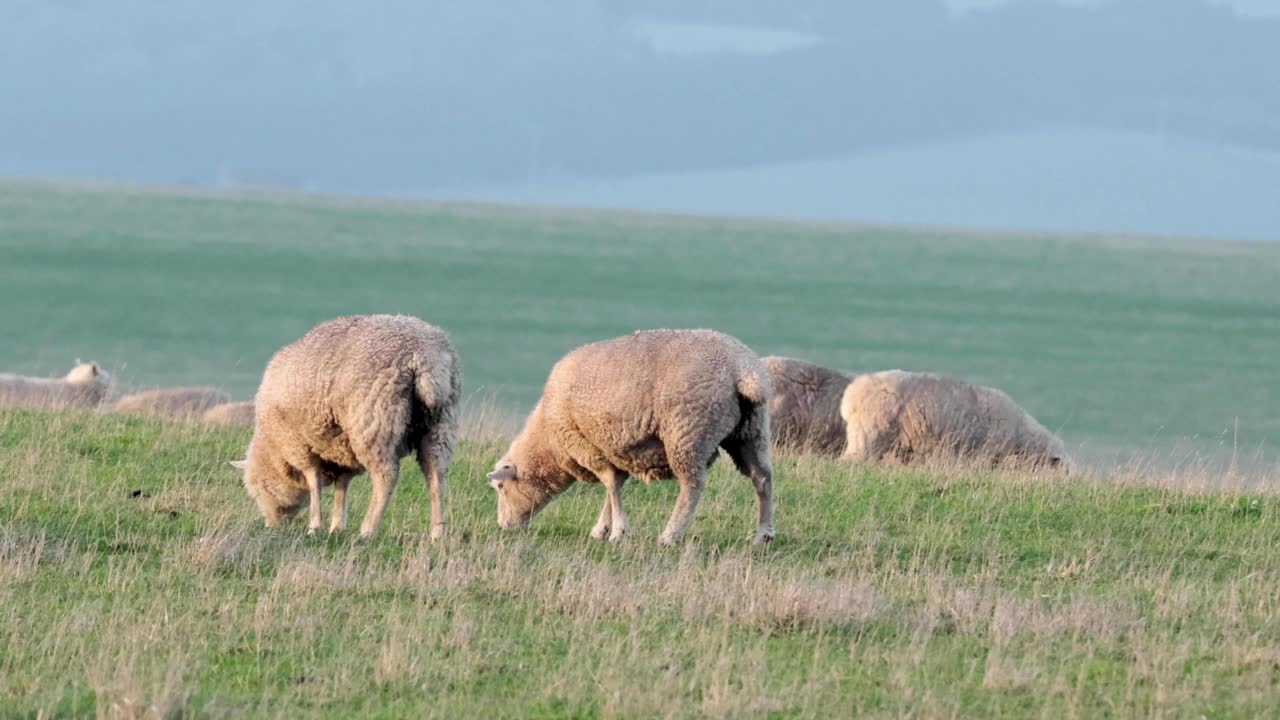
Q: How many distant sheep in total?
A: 5